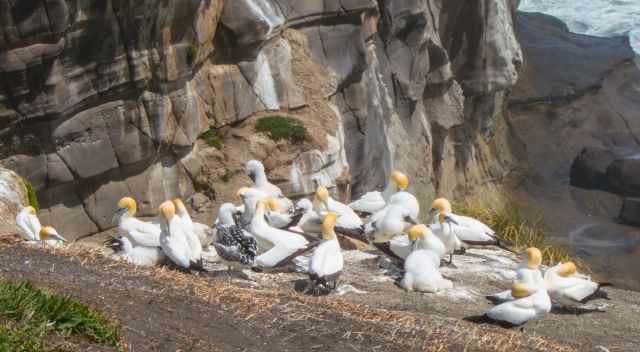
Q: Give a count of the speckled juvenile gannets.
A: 1